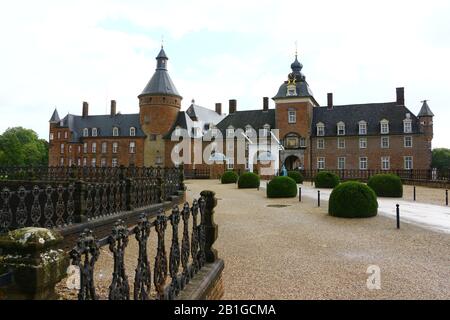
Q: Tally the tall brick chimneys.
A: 7